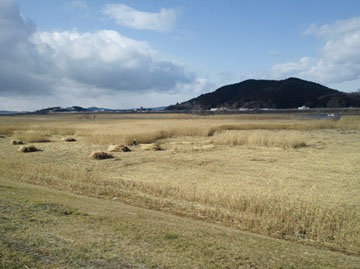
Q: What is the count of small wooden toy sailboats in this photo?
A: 0